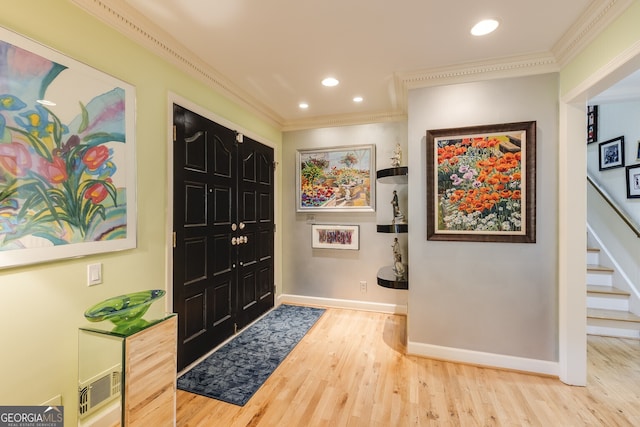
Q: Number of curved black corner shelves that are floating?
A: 3